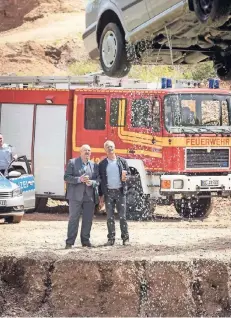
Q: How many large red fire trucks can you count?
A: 1